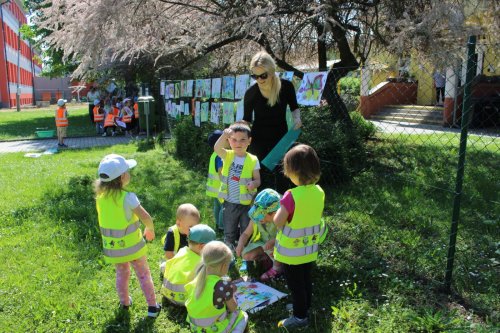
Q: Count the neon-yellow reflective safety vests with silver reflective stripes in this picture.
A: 8